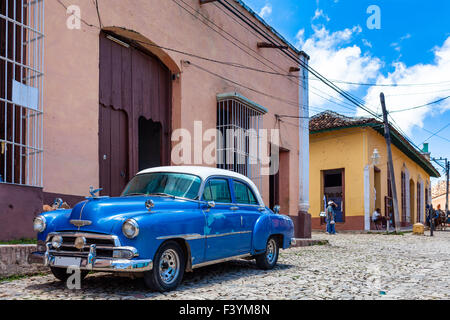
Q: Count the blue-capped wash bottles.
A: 0